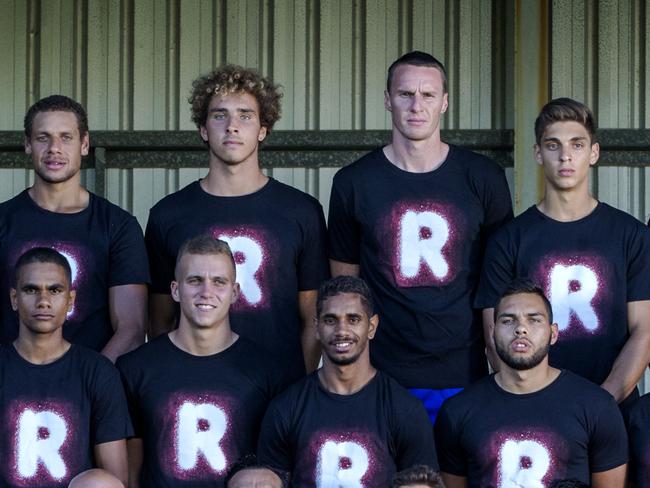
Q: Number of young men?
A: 8